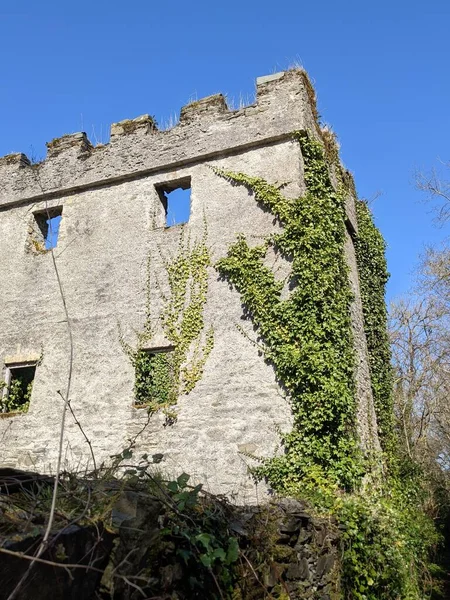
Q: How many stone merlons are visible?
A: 5